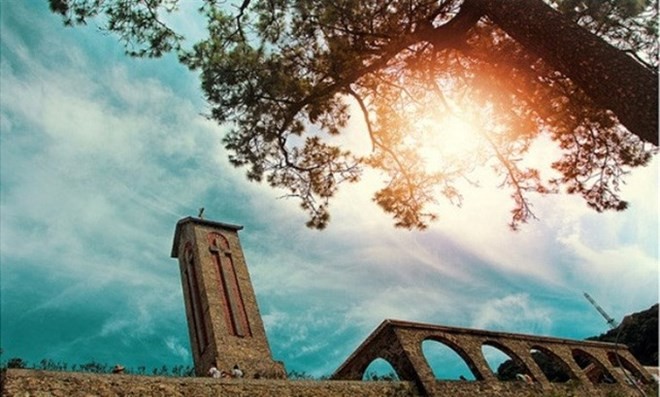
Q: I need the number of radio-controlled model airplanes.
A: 0